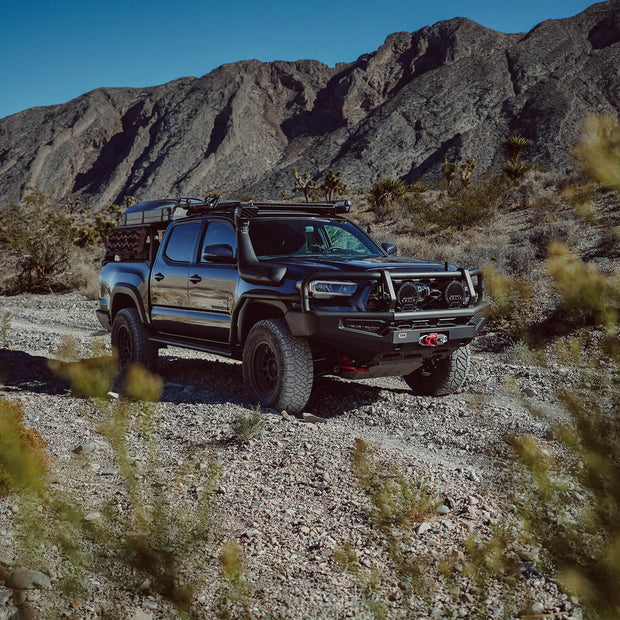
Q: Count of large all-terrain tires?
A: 3